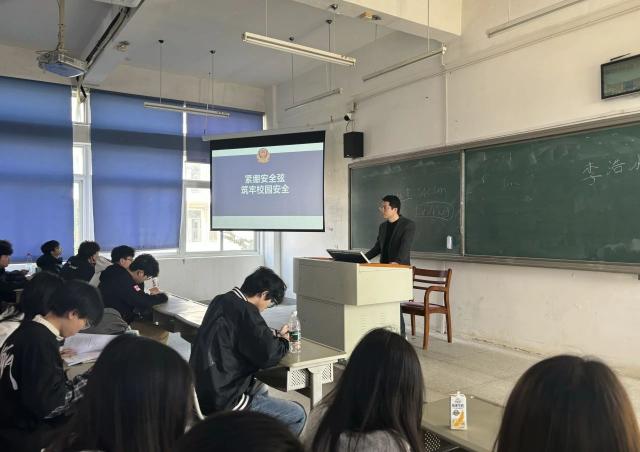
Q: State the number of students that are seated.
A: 12